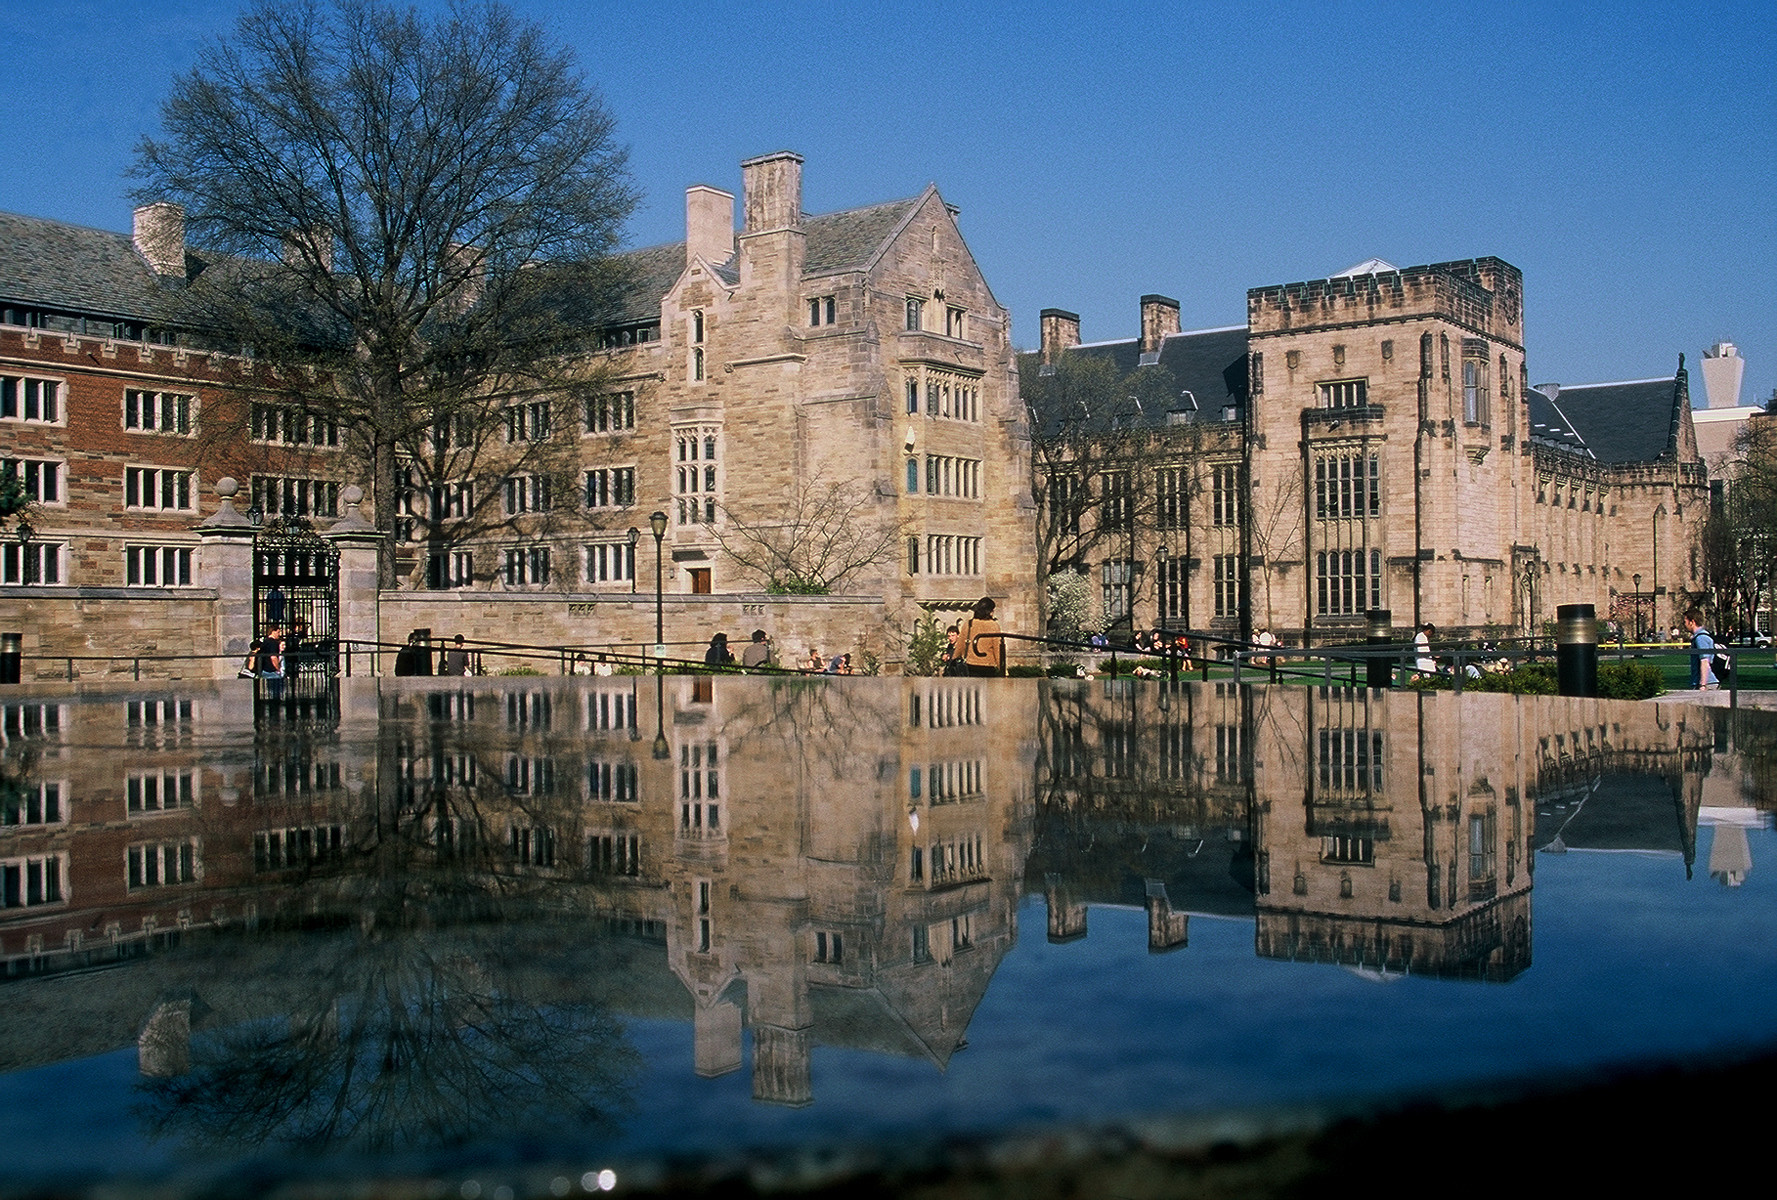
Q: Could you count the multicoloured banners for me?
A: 0